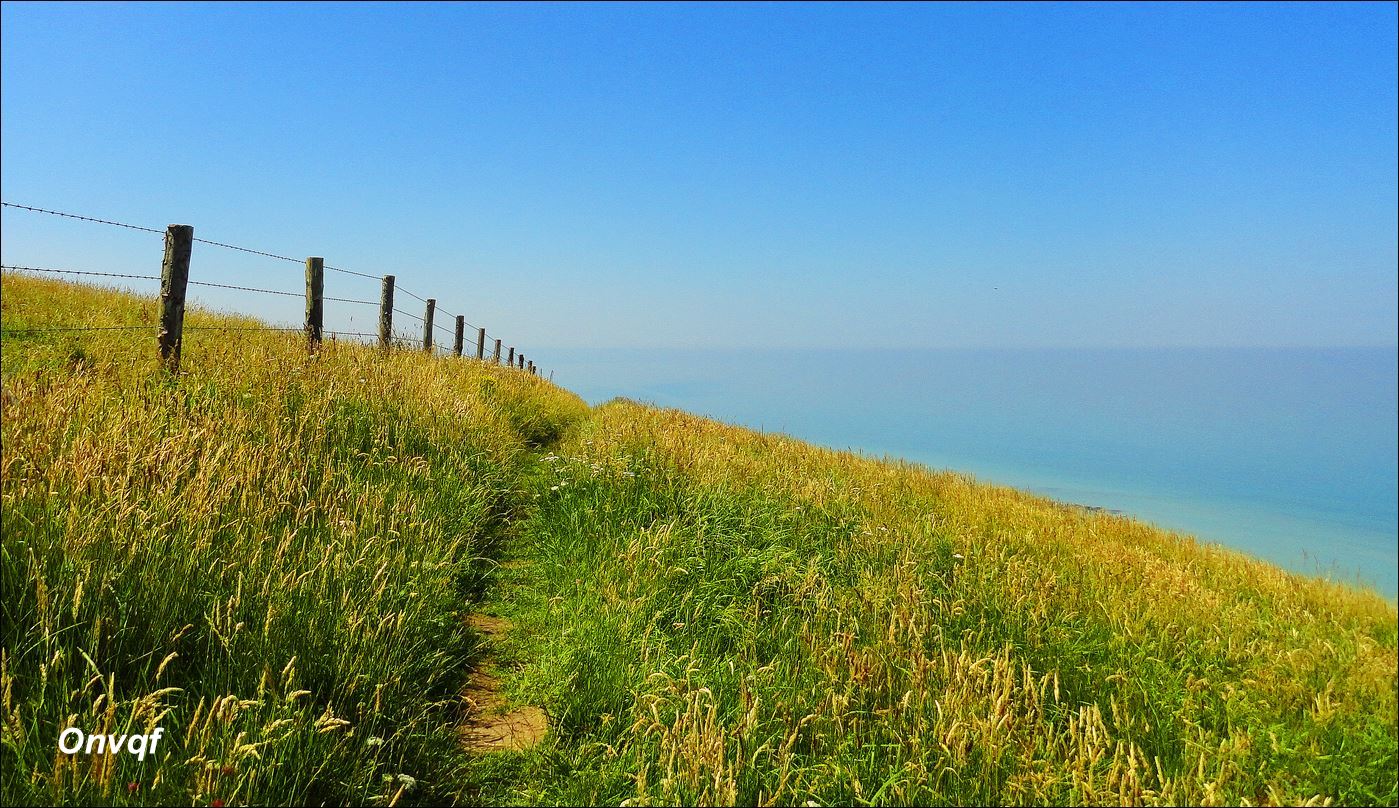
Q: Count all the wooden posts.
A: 11